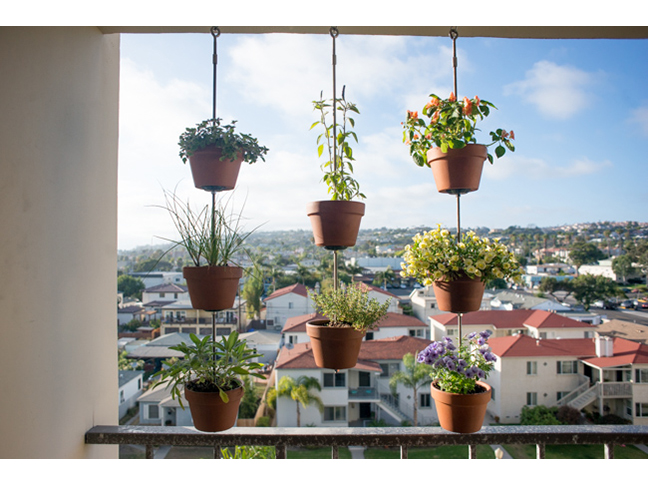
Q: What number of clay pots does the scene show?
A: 8